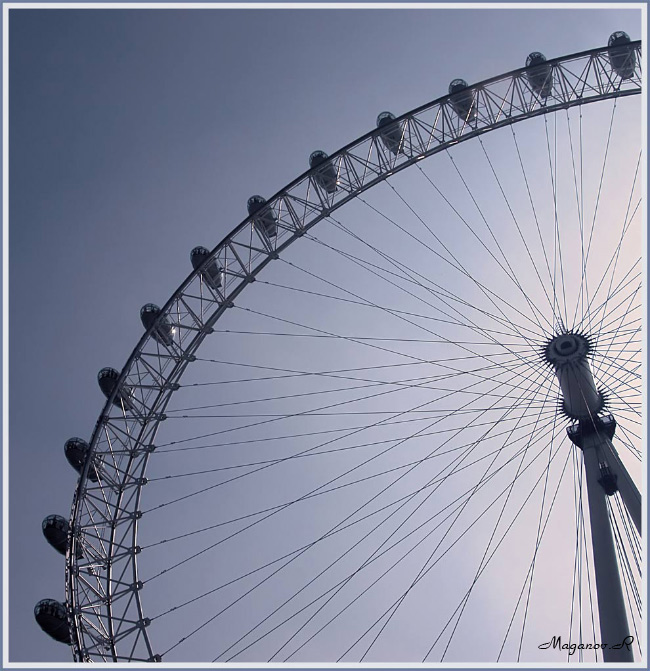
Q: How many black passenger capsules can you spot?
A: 12